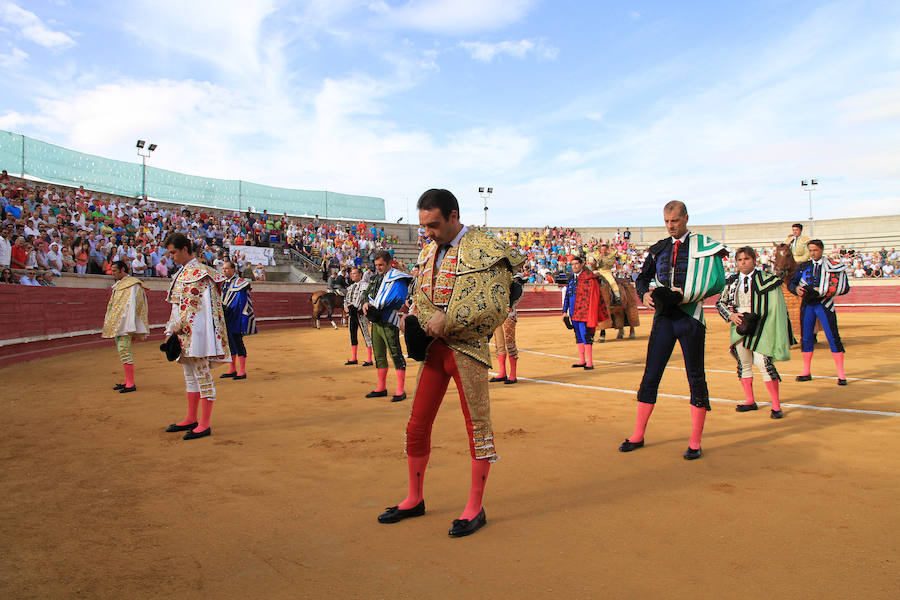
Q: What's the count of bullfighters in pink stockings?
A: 11